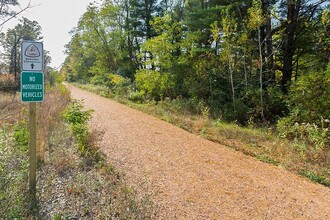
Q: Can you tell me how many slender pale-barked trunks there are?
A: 3